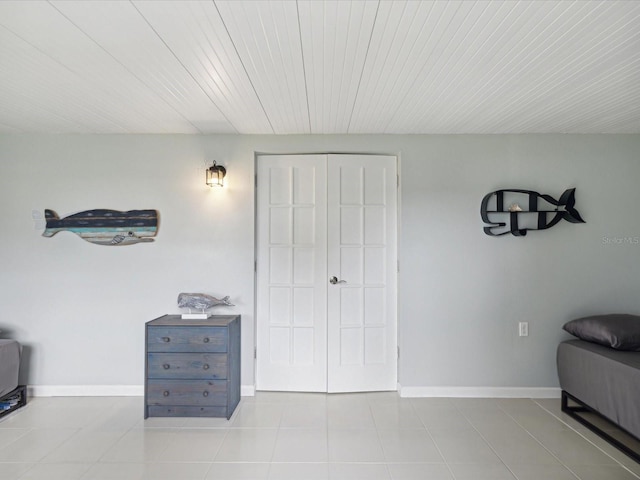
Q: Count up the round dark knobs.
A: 6